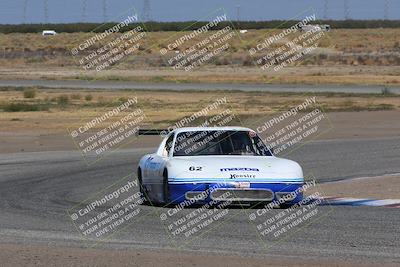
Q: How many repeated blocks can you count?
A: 9